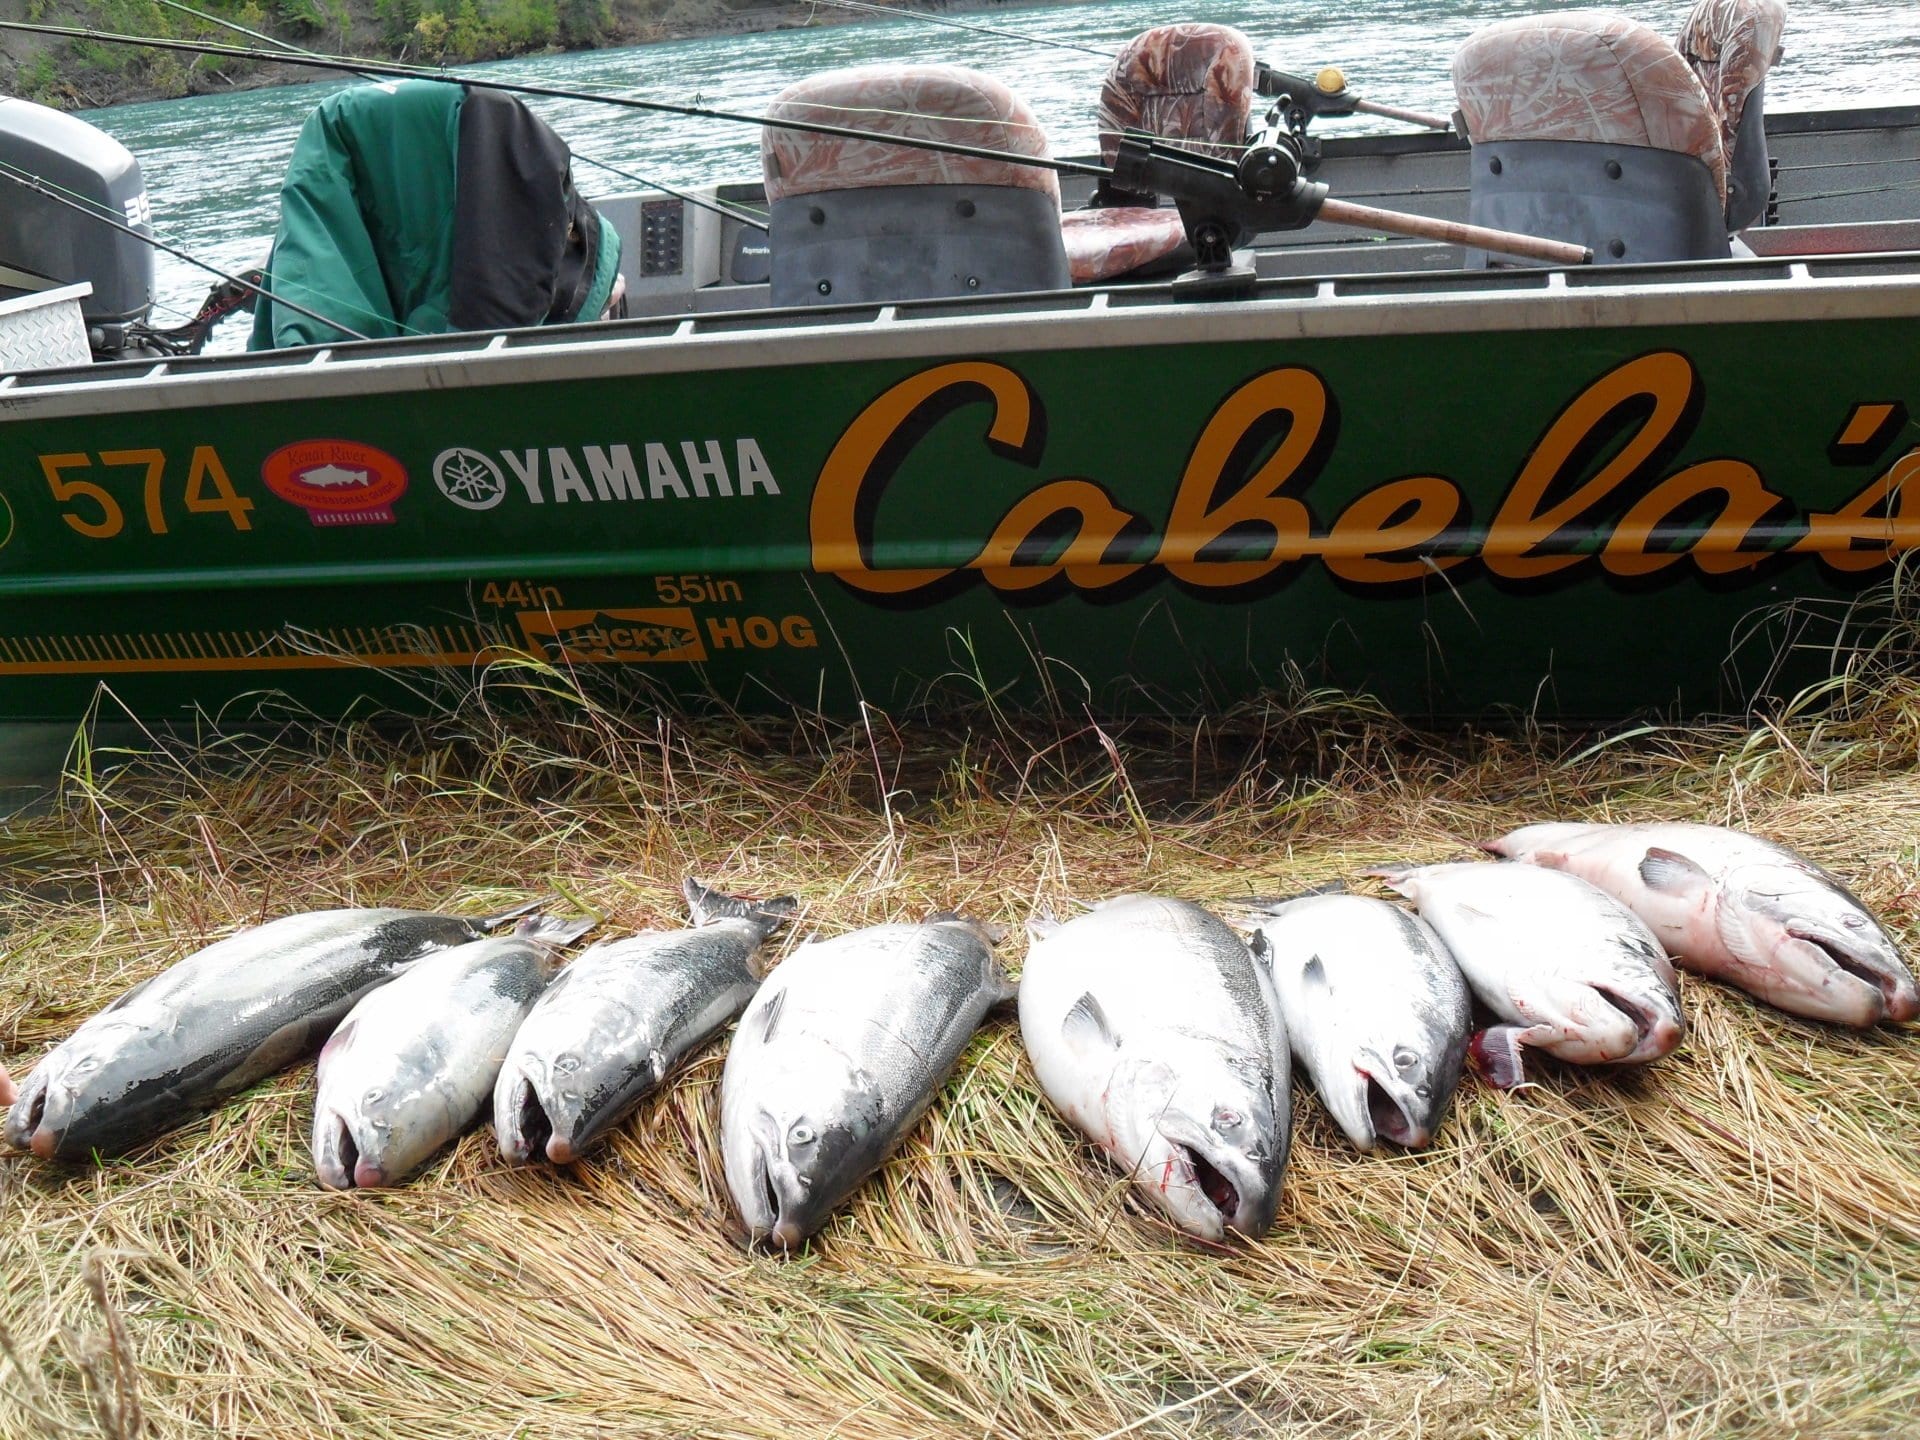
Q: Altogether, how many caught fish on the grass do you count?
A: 8